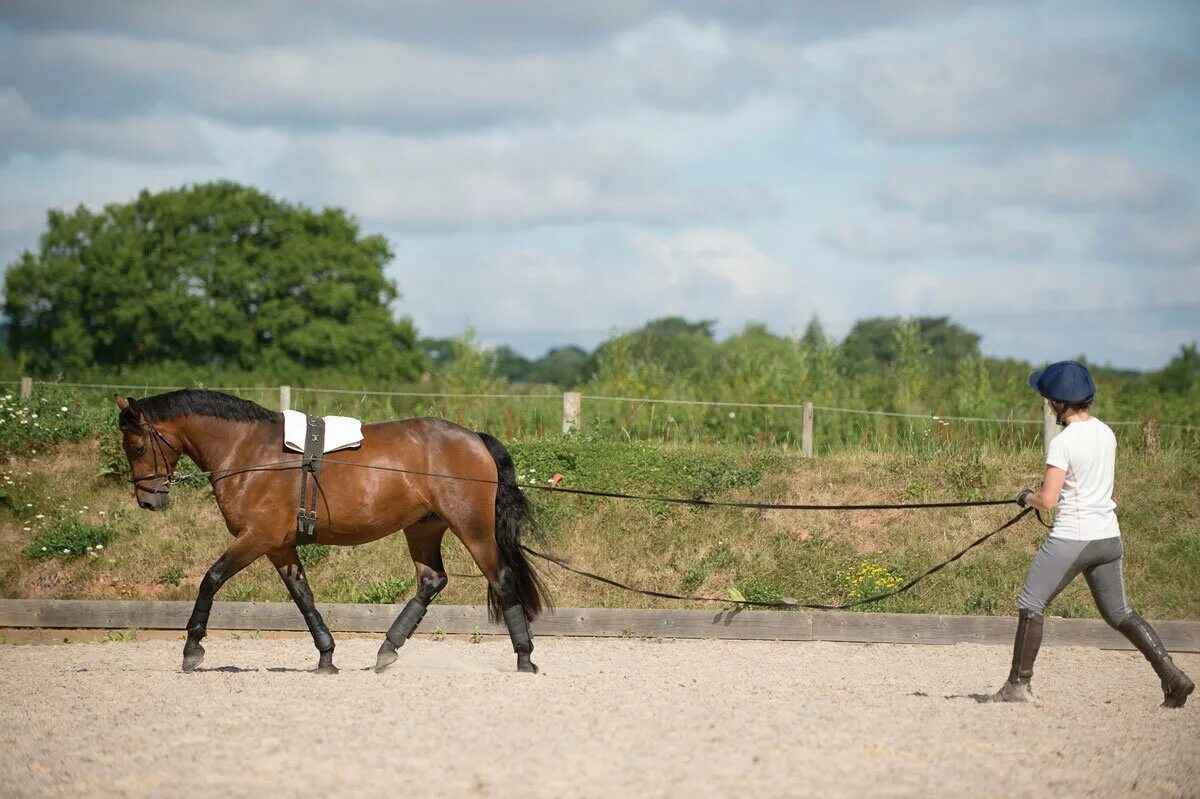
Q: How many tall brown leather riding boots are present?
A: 2